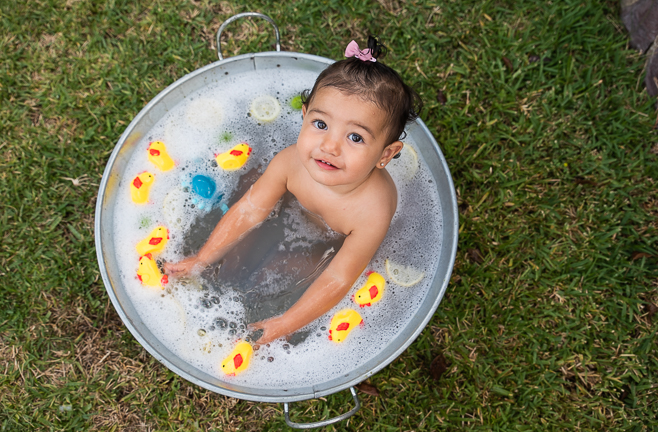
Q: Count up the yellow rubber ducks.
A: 8